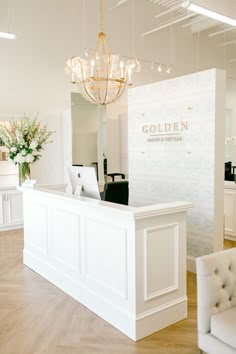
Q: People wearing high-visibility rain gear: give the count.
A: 0